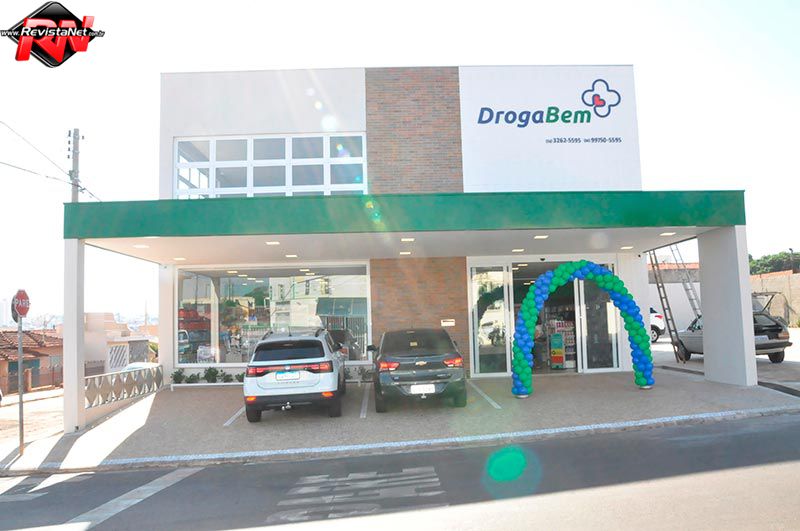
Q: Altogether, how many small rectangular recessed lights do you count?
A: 10